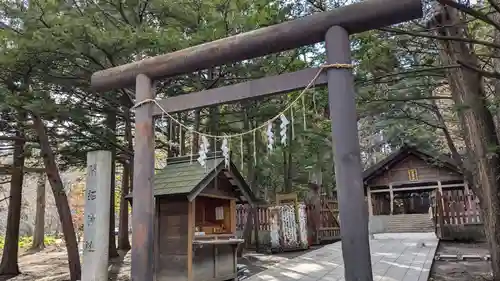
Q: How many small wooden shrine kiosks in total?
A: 1